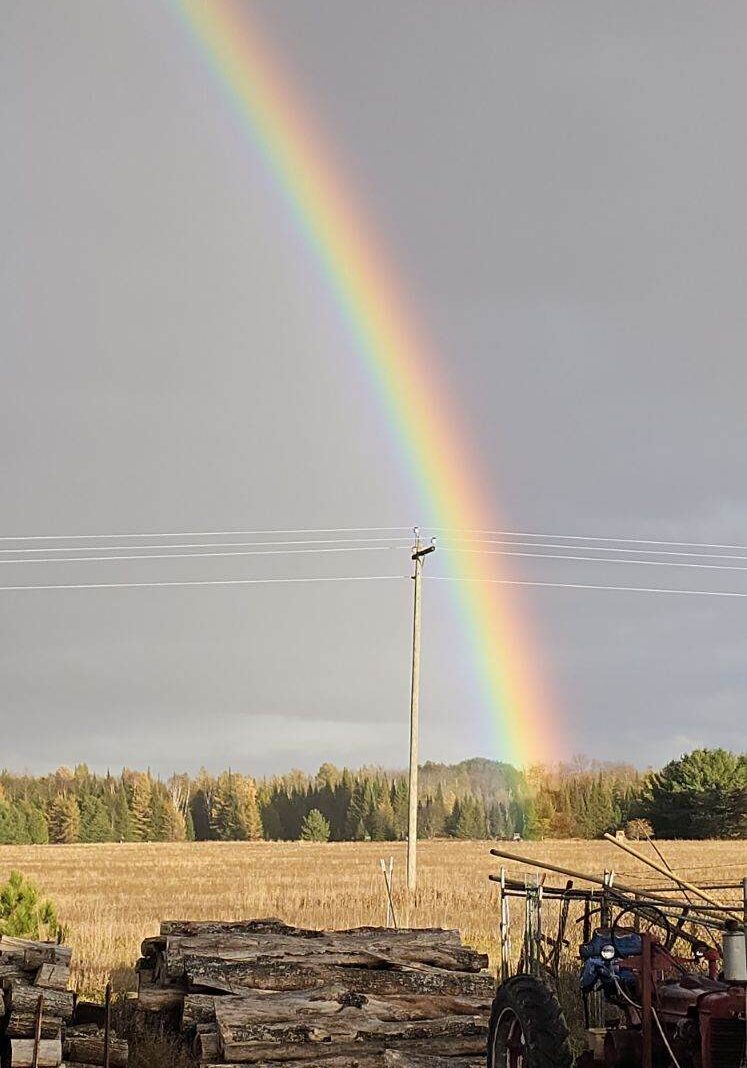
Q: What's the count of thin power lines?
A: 4